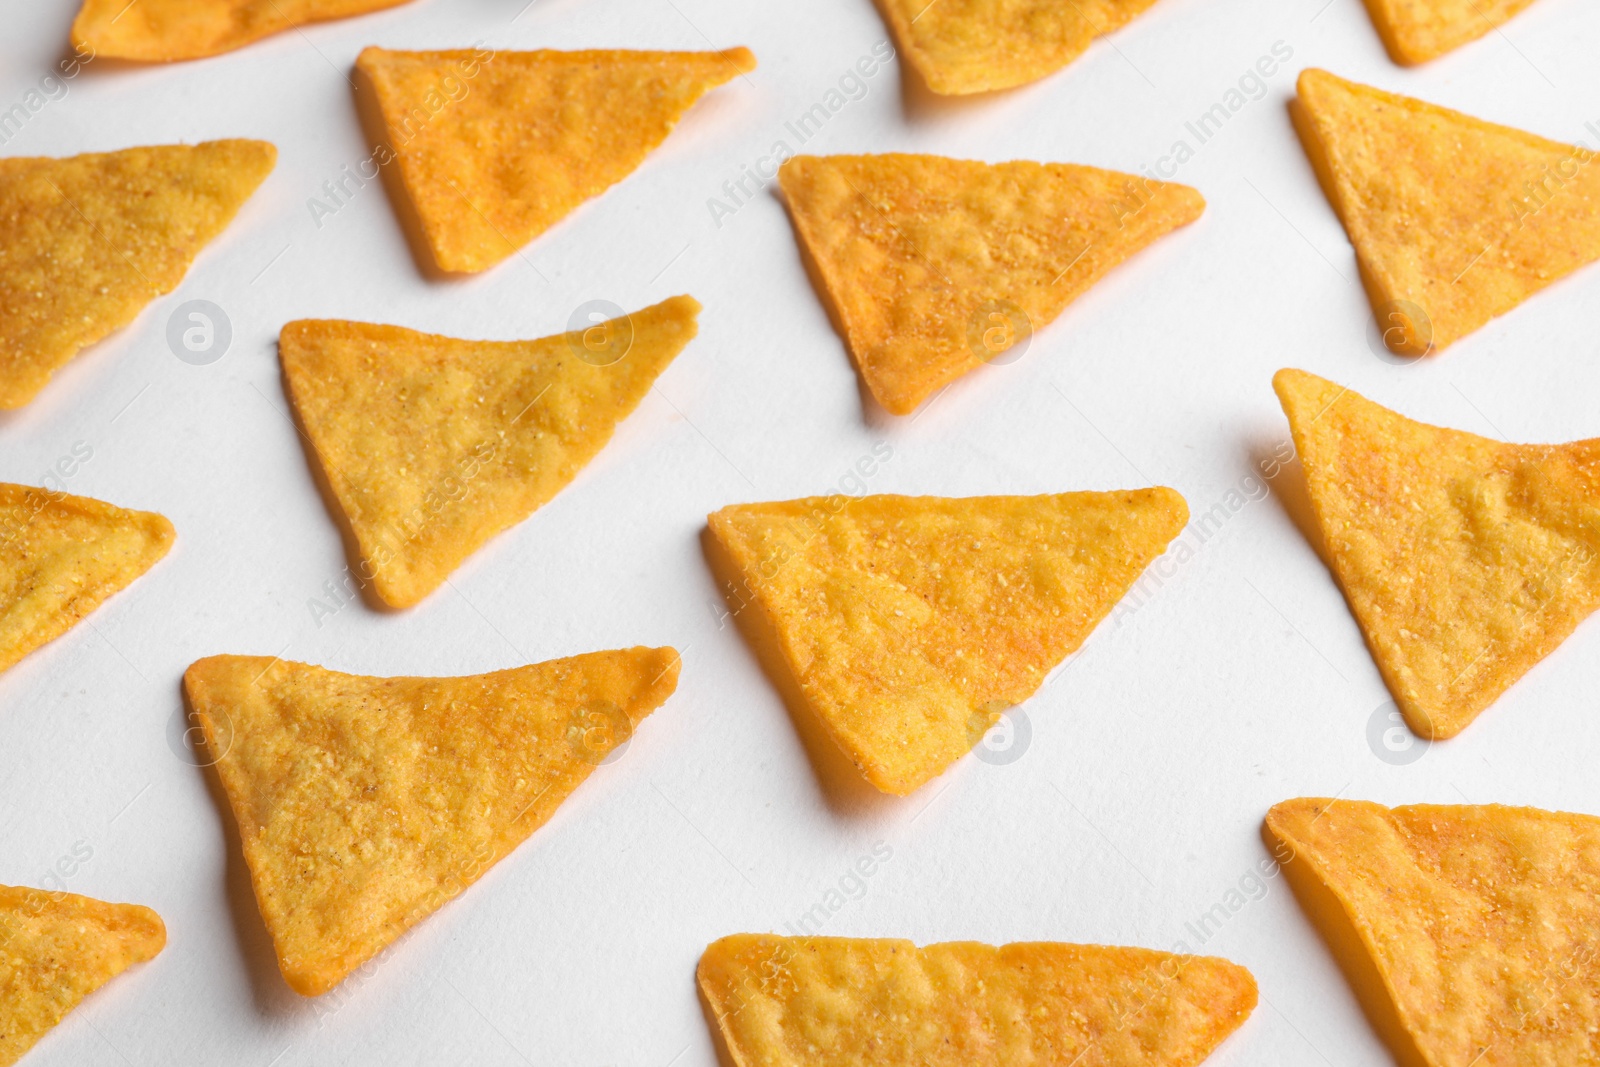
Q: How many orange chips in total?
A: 15